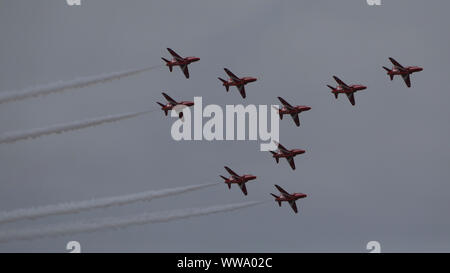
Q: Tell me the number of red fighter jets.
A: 9